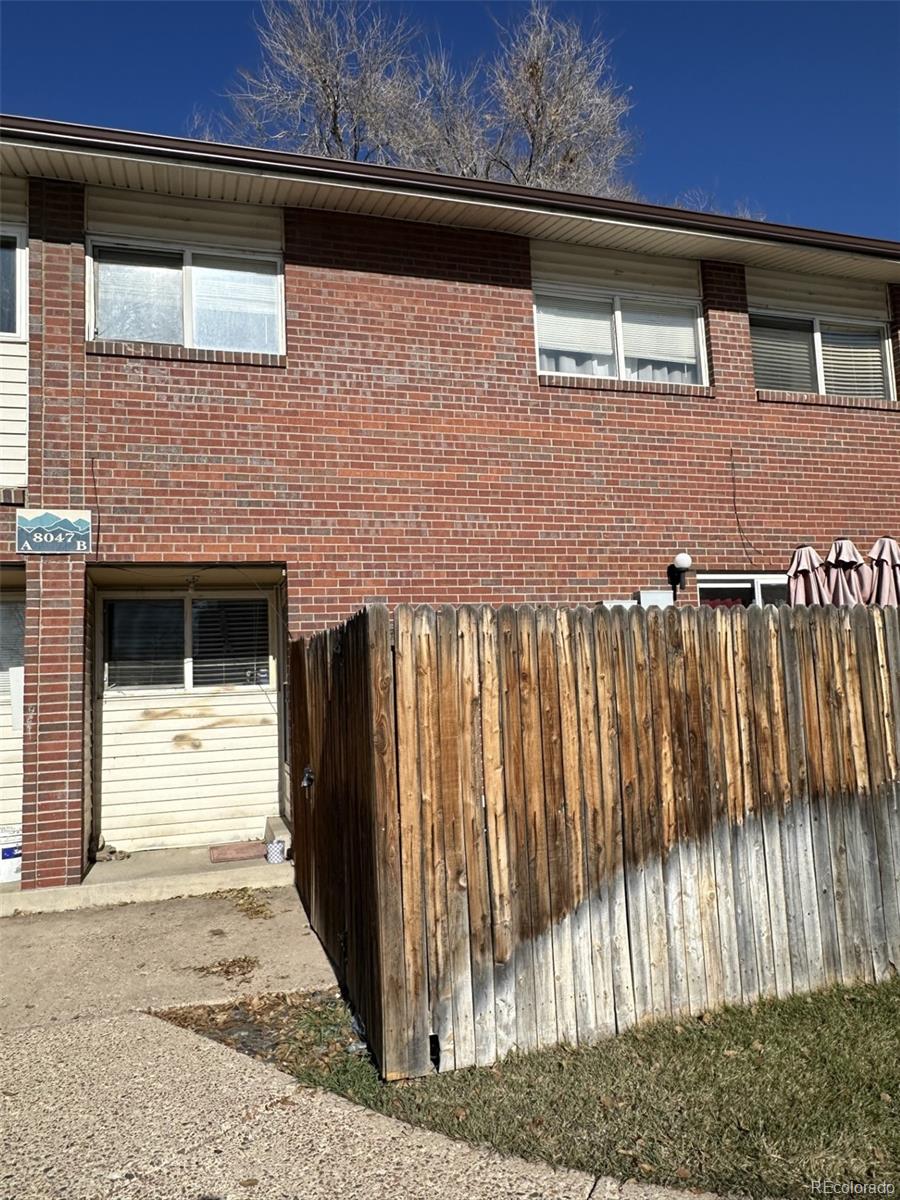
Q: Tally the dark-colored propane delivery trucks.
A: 0